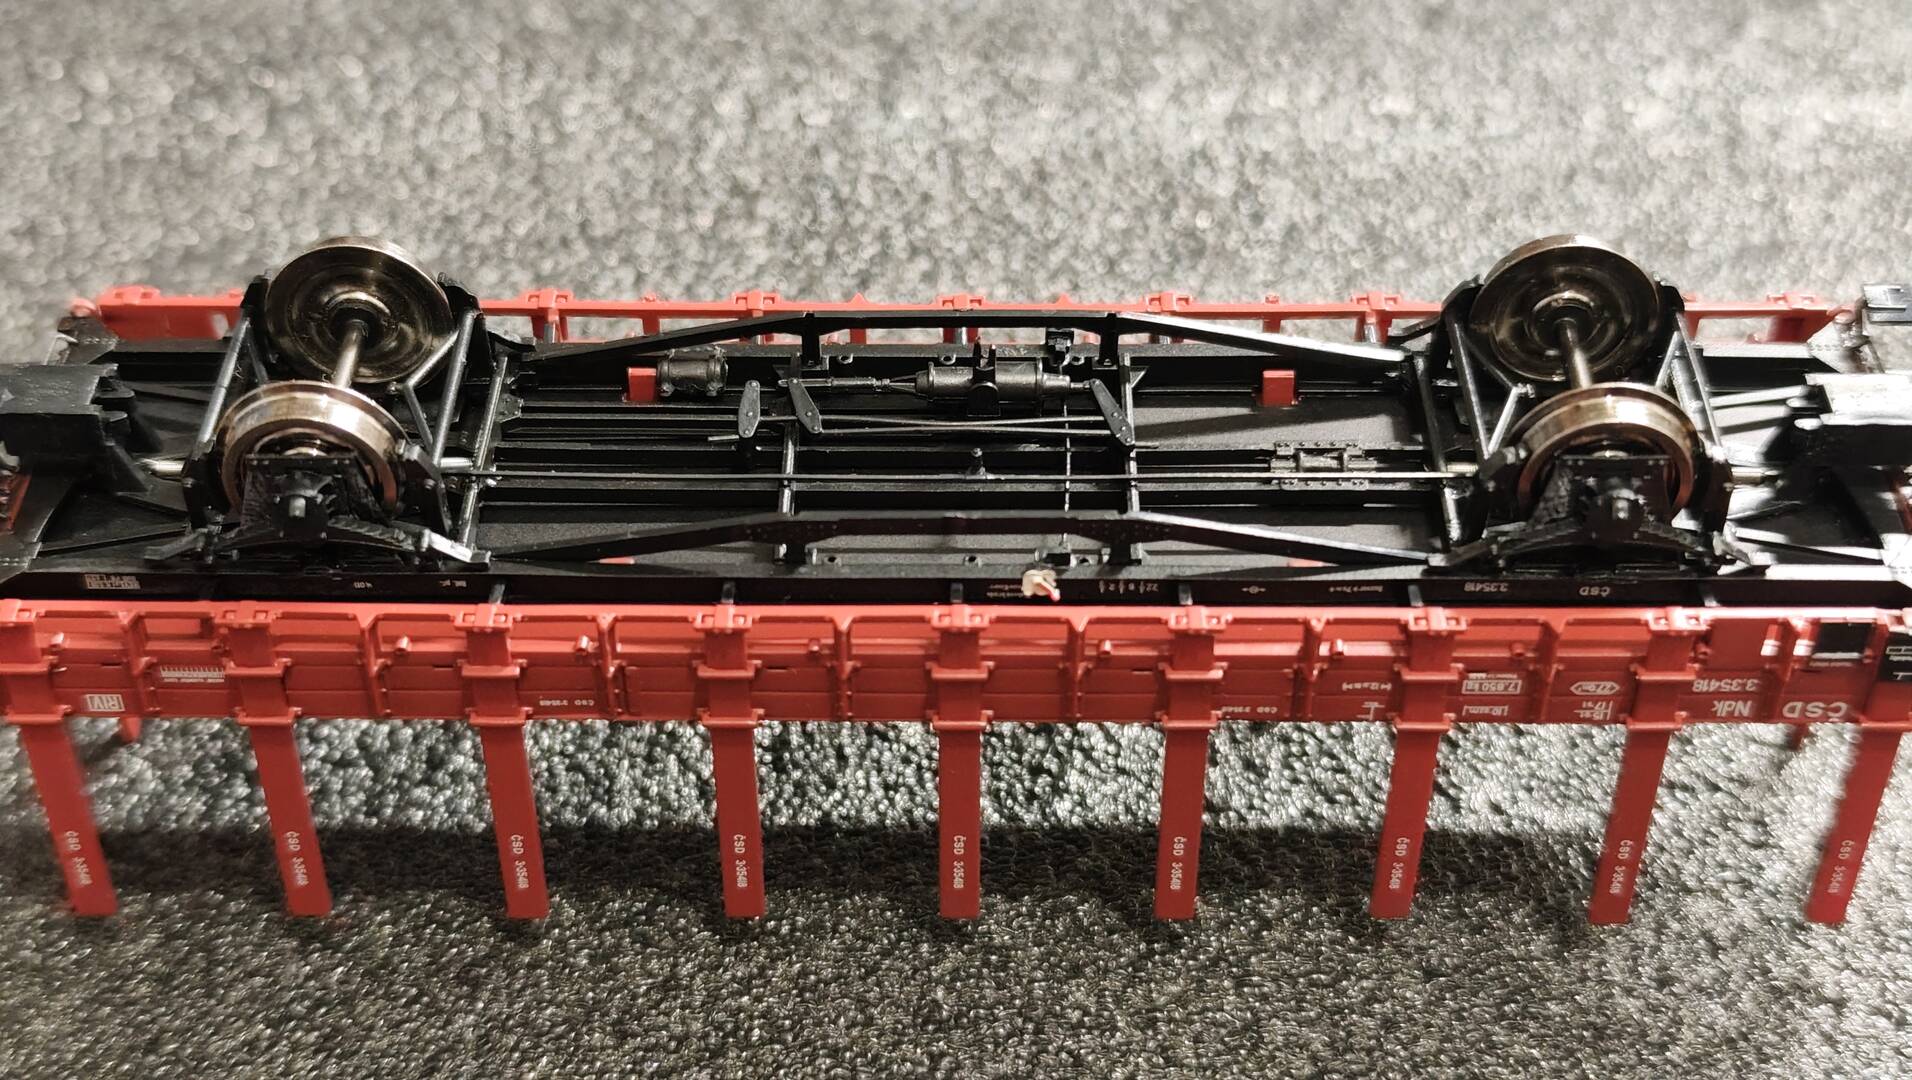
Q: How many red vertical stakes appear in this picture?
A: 9